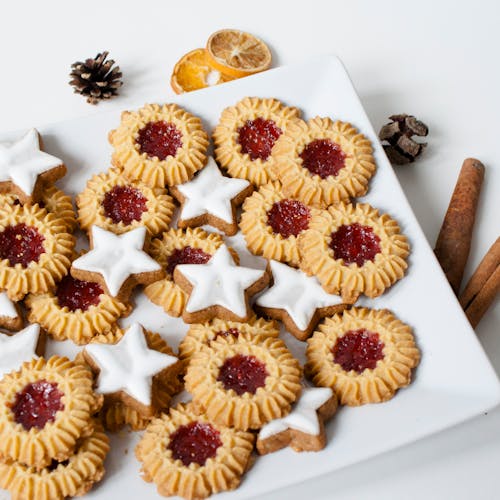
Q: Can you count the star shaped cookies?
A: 9